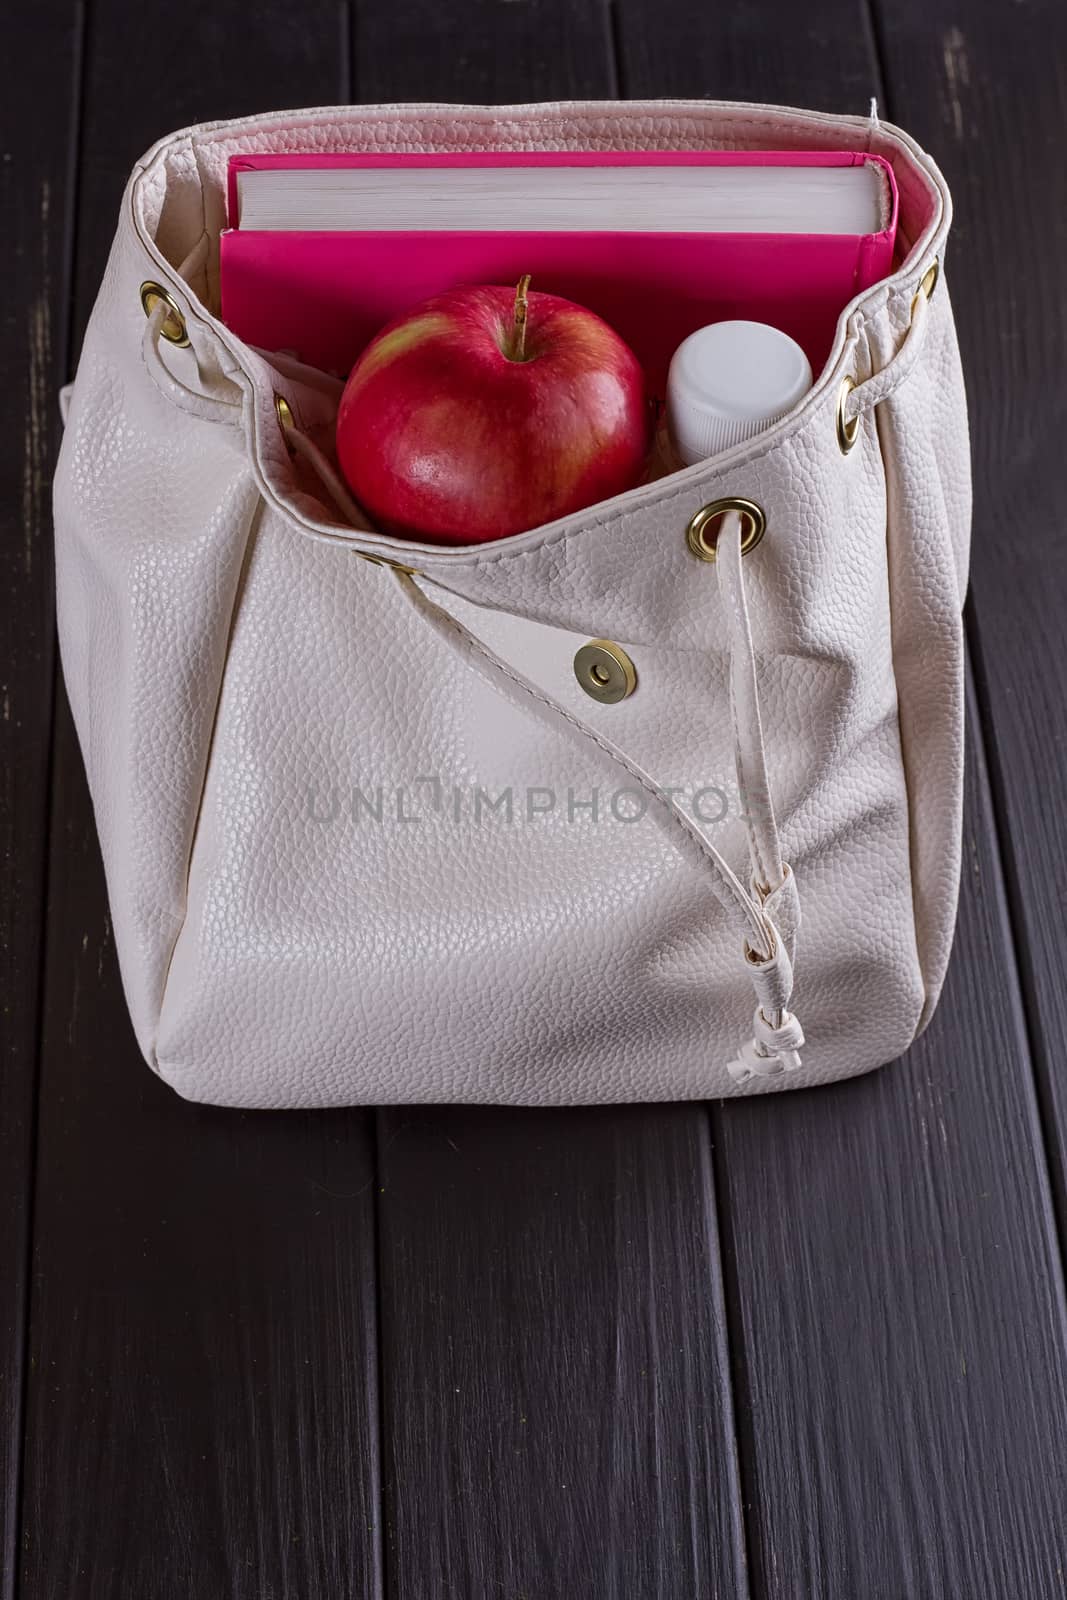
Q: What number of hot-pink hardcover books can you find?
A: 1